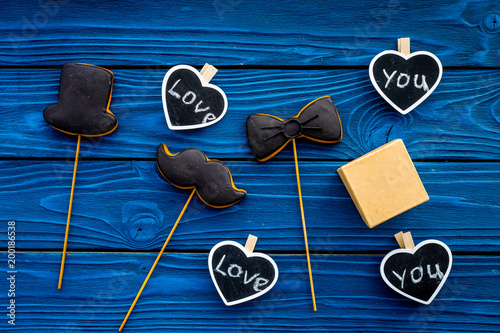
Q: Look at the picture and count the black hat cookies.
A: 1